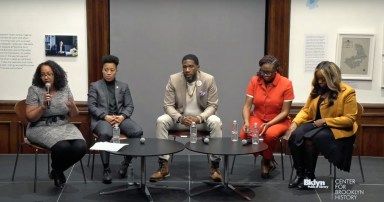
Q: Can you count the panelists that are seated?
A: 5